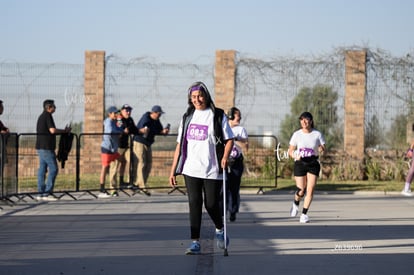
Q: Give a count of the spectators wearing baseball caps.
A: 3